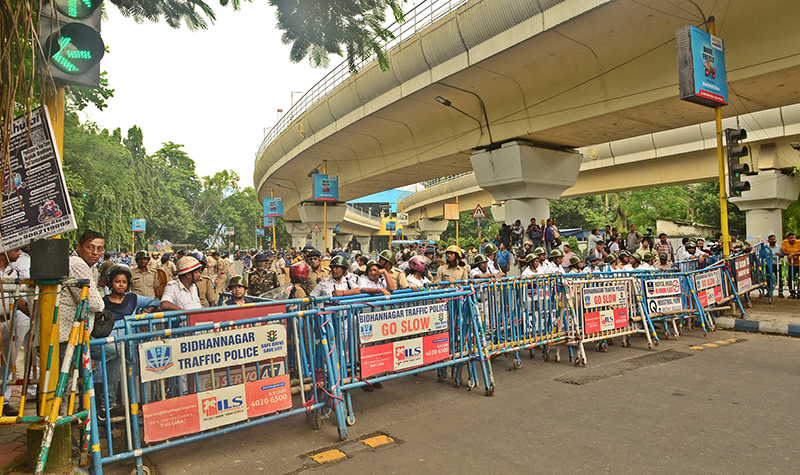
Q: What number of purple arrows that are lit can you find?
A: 0